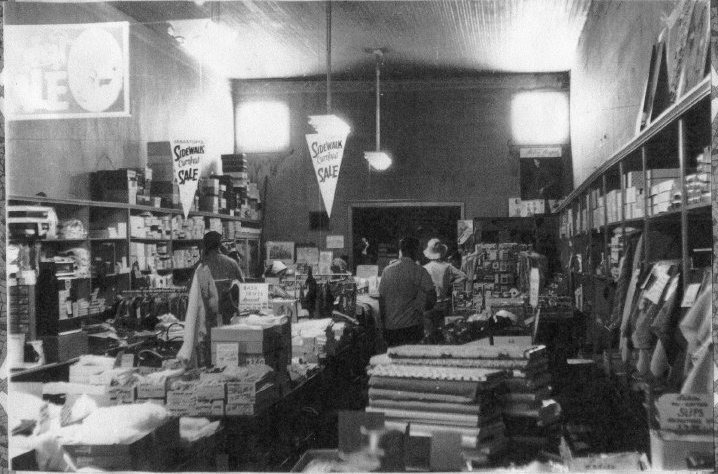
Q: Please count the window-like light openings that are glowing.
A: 2